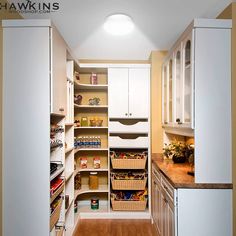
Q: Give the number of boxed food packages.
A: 2